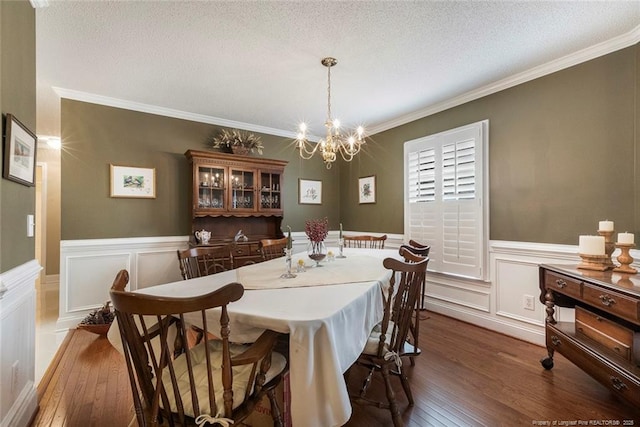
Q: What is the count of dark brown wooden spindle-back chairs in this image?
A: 6